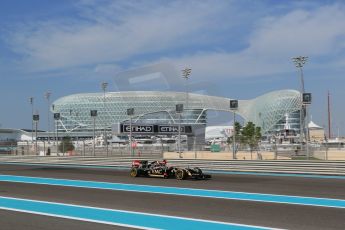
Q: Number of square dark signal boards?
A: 7